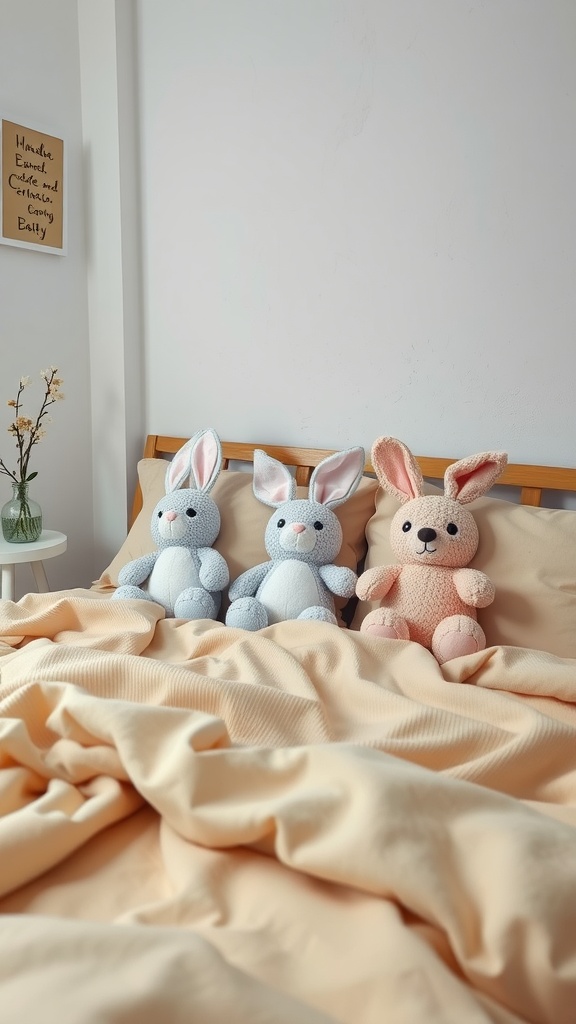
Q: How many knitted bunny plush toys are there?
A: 3